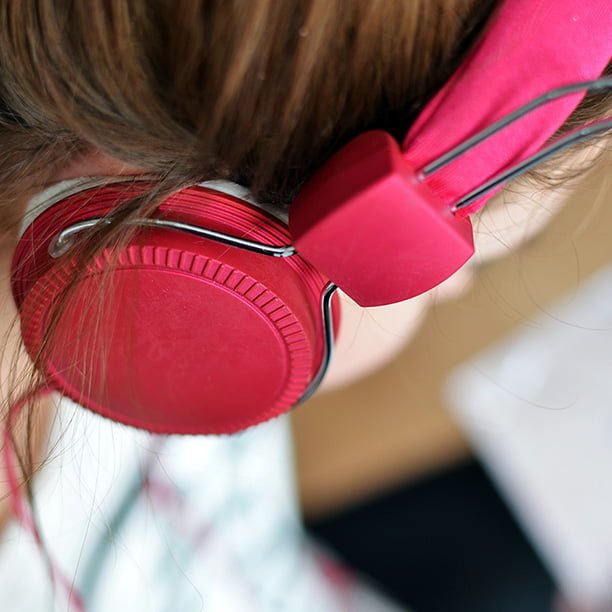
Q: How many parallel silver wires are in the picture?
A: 2